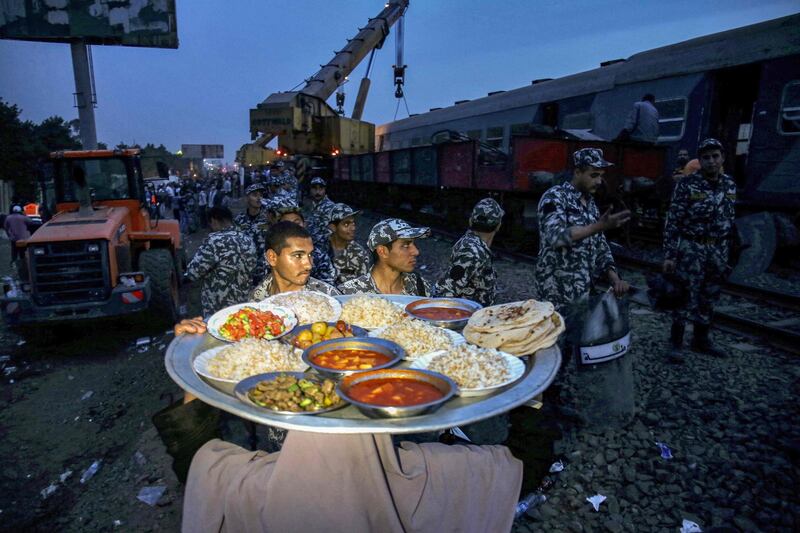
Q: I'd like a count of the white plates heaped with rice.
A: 5